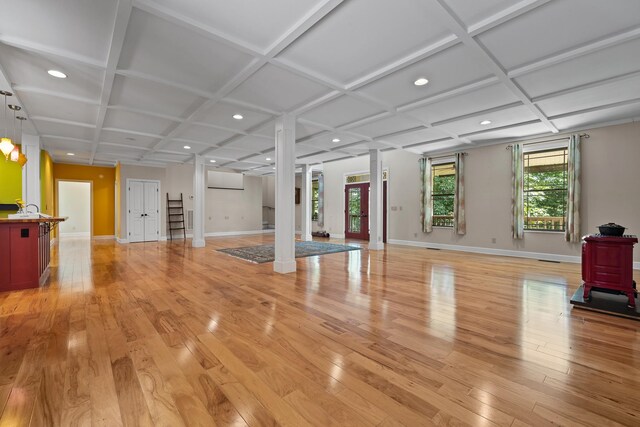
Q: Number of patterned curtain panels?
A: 5